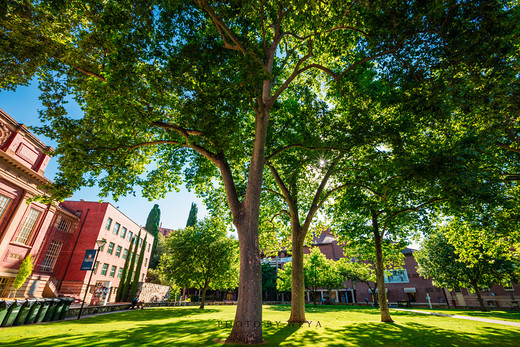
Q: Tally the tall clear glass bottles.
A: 0